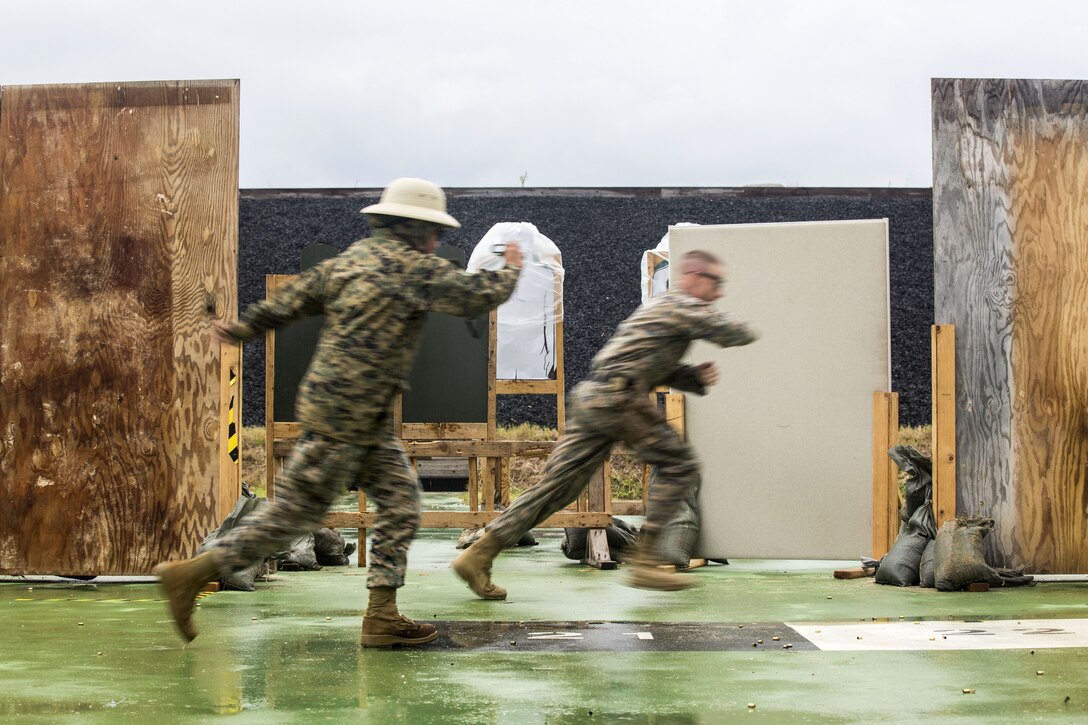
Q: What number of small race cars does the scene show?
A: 0